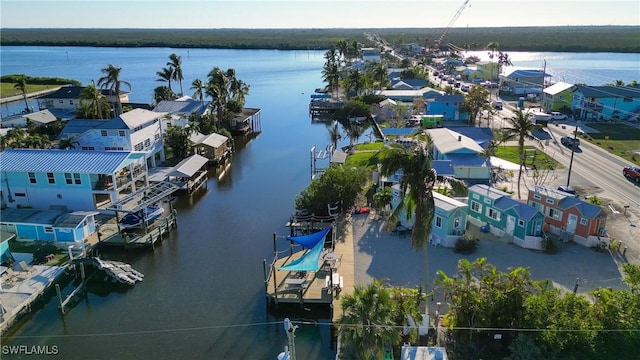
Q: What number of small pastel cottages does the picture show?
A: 3